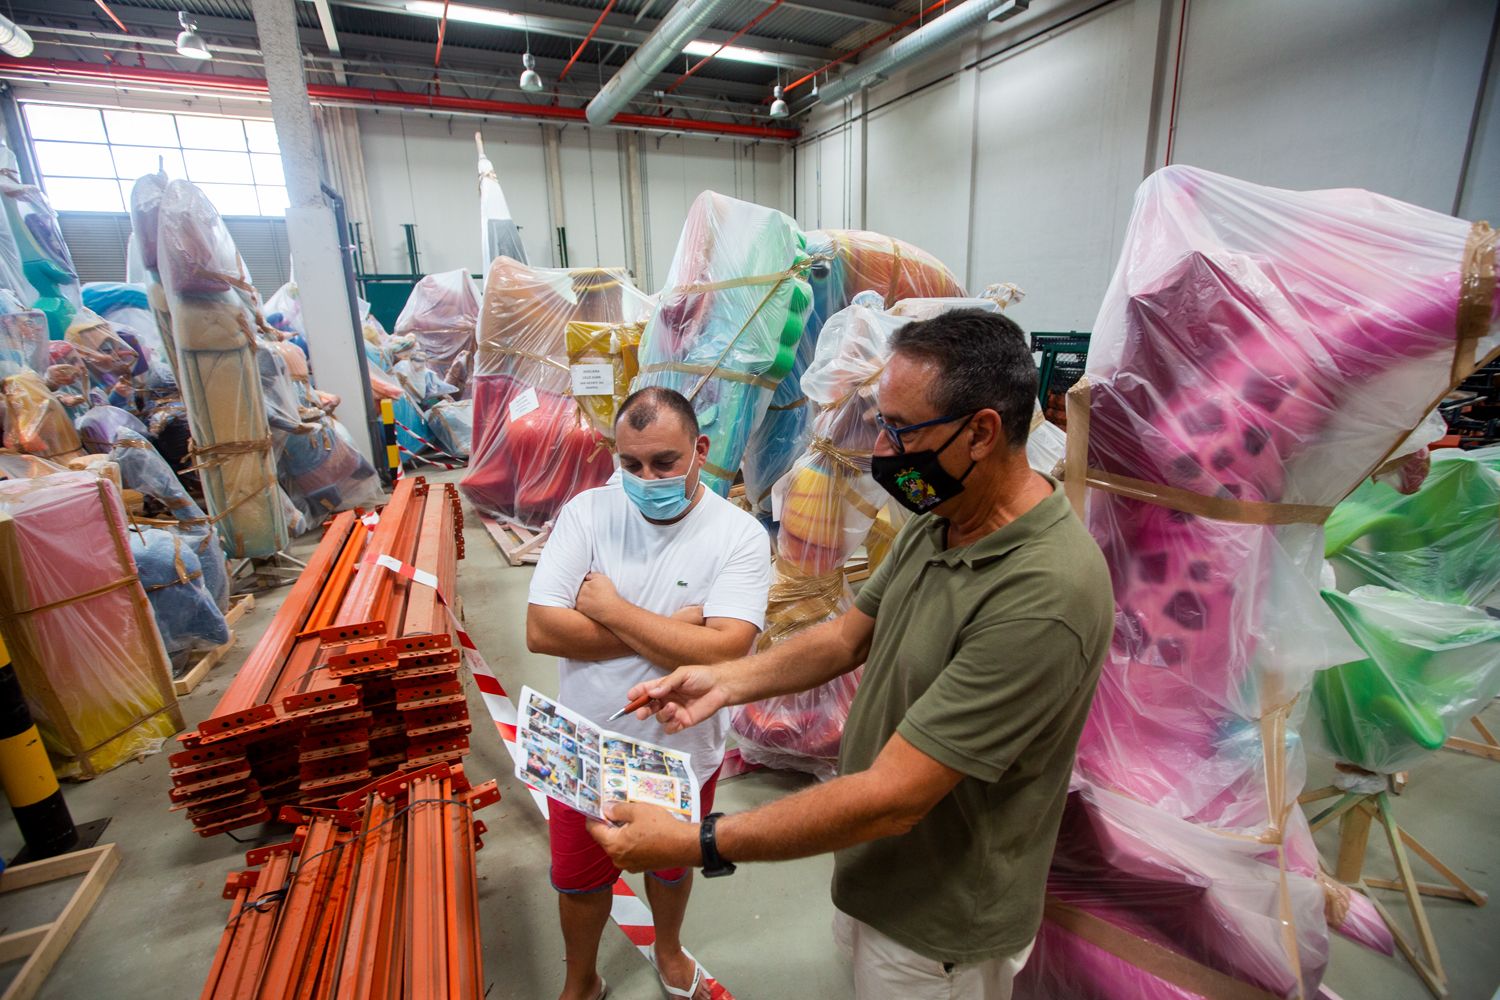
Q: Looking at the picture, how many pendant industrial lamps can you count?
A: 3